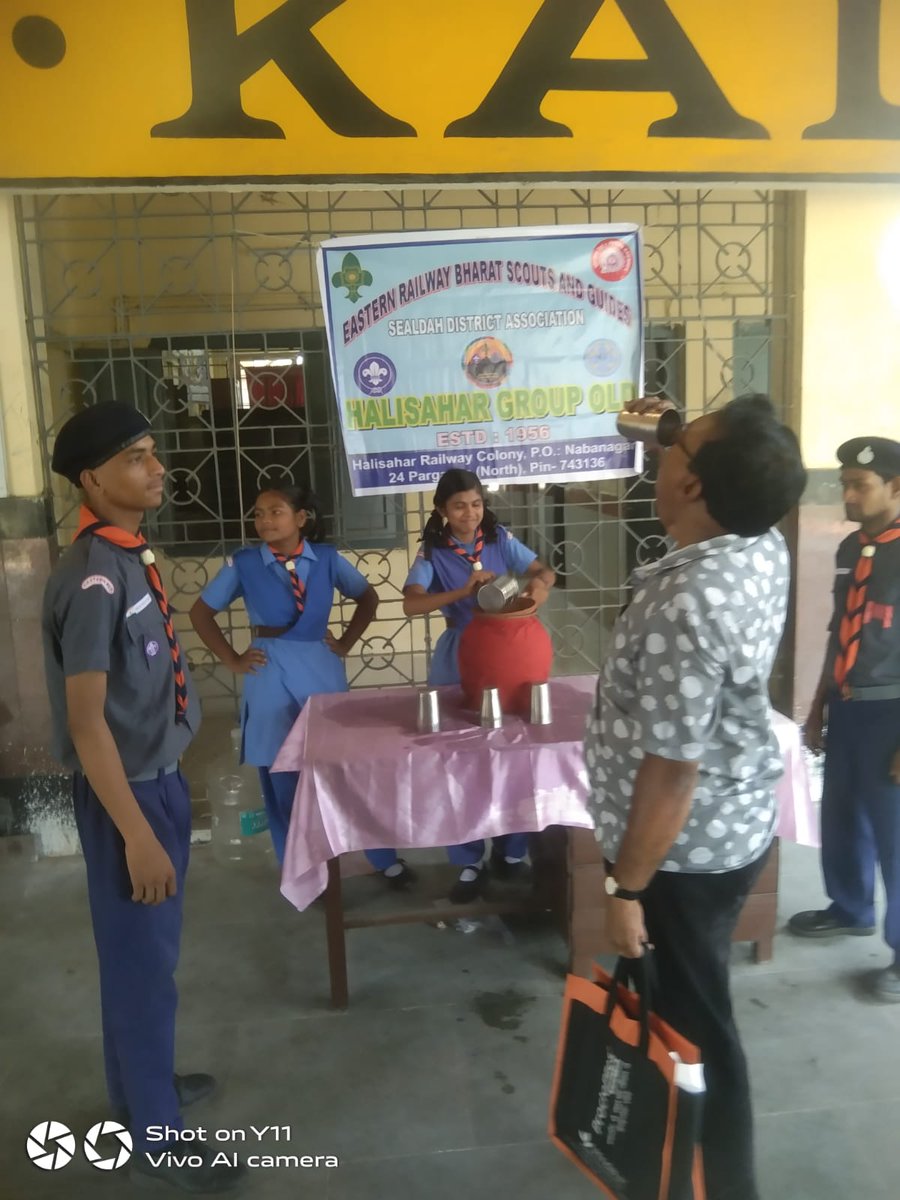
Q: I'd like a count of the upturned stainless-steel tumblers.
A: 3